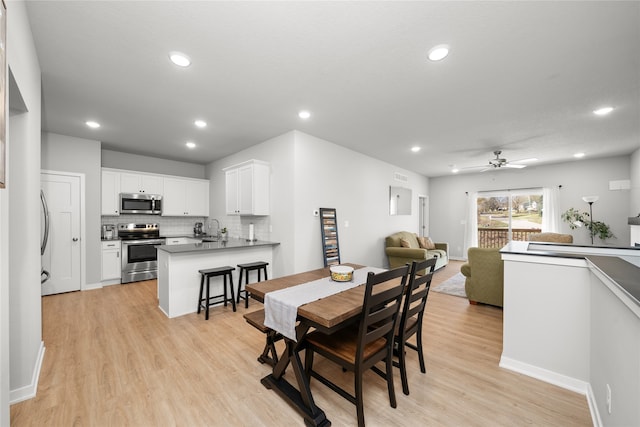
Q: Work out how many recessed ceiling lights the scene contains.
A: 10